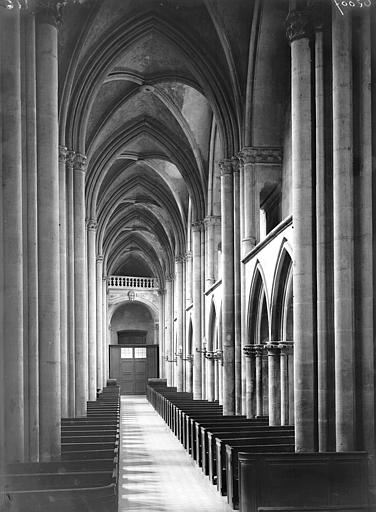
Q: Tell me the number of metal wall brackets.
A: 3